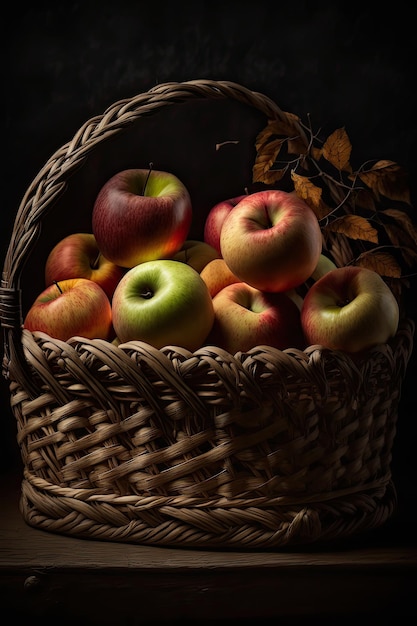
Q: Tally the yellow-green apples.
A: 1